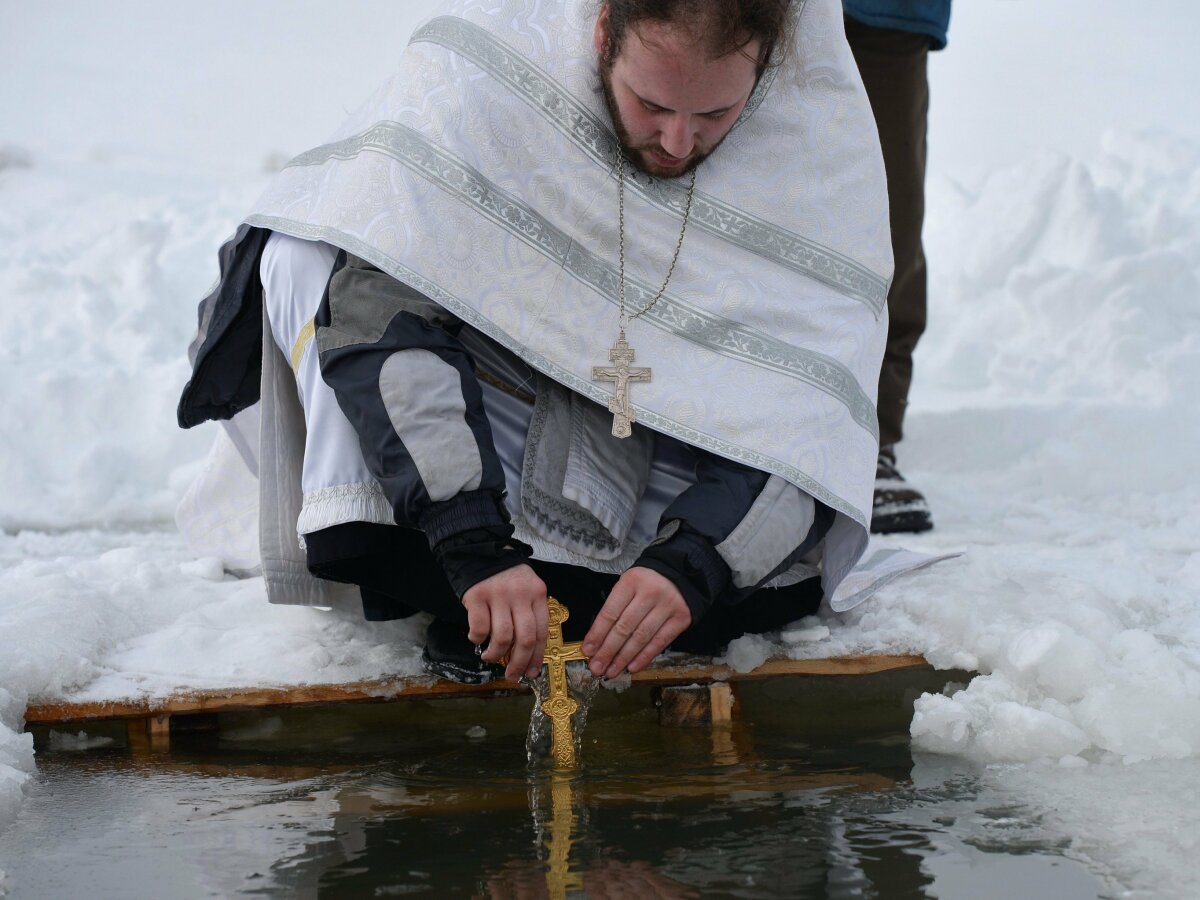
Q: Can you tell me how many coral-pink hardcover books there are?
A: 0